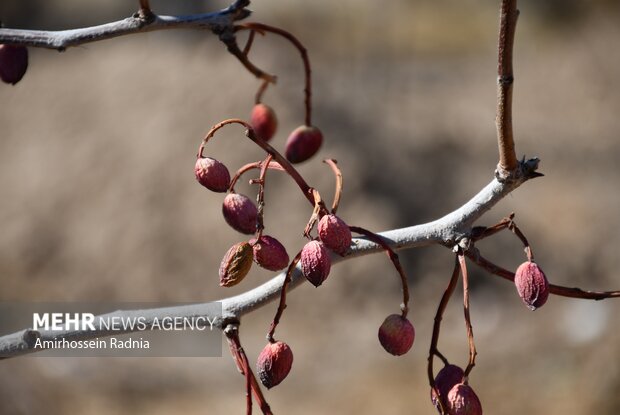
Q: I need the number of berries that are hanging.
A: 14